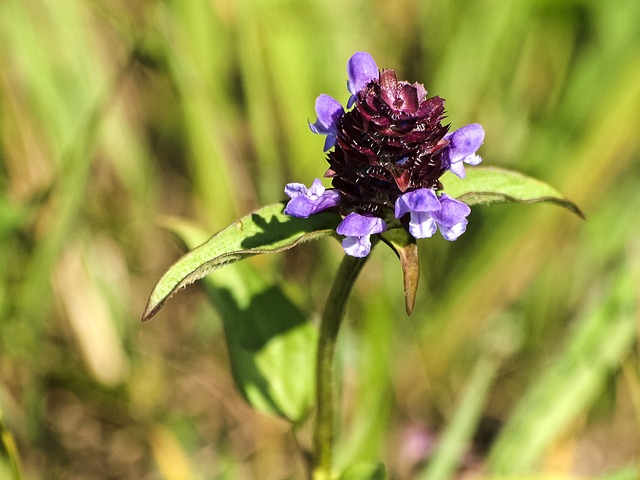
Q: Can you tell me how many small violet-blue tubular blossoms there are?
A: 7